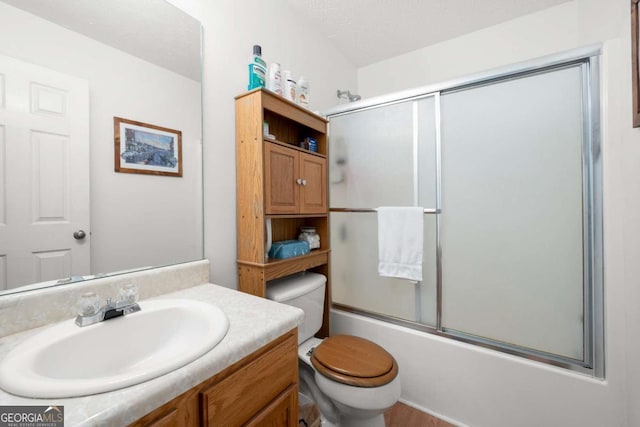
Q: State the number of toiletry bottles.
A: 4